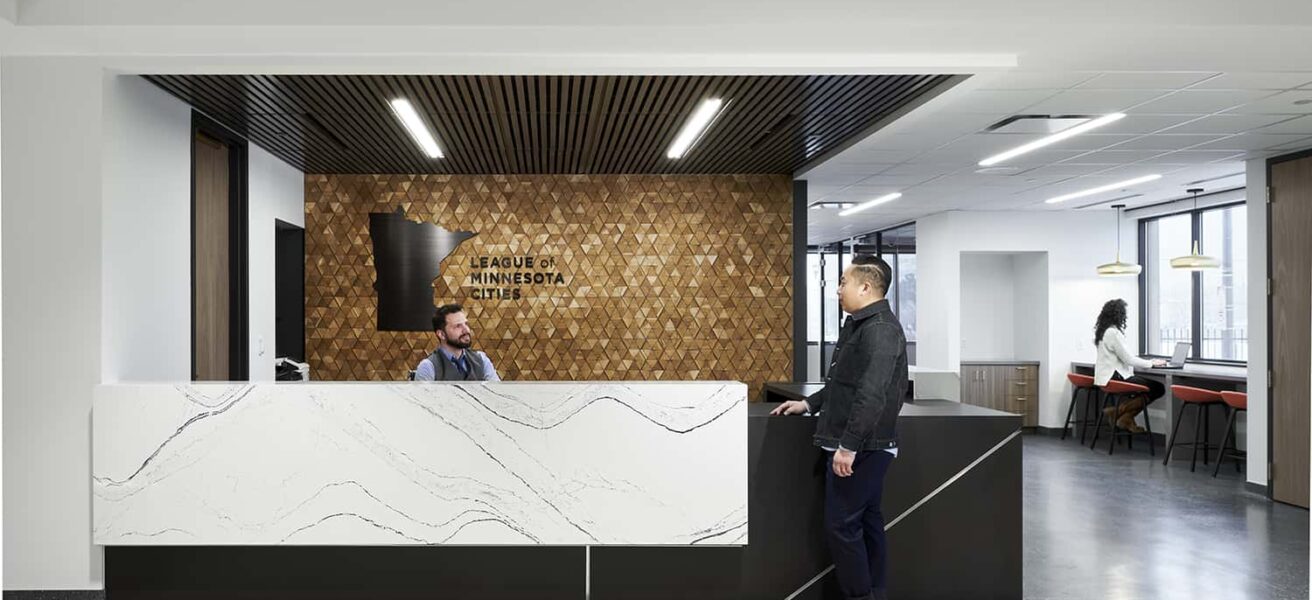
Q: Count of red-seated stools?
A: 4